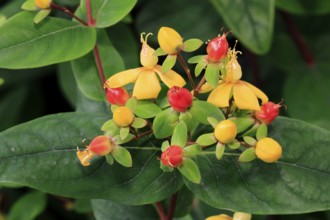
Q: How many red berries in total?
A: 6